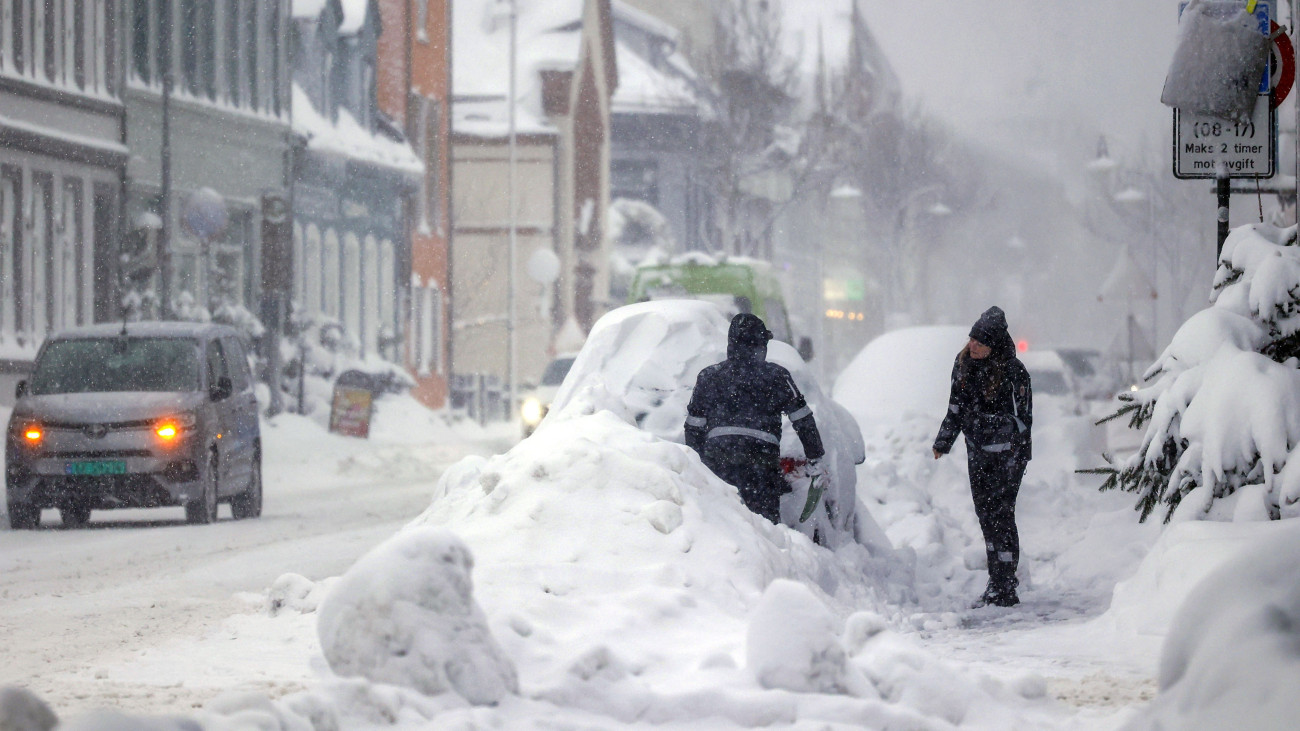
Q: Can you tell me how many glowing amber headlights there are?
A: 2